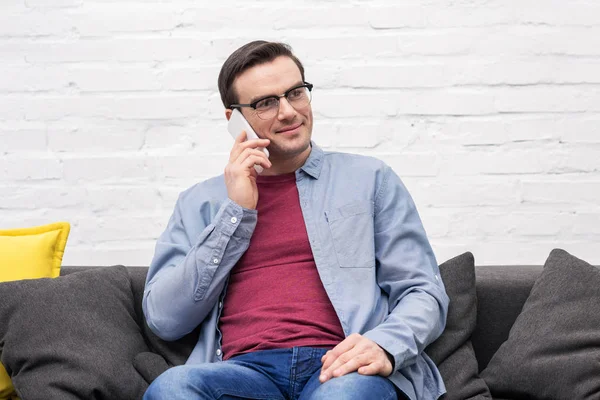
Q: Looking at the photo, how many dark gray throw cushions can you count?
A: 3